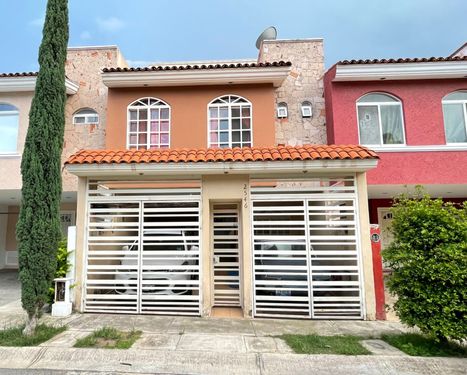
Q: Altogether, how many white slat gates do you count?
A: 3